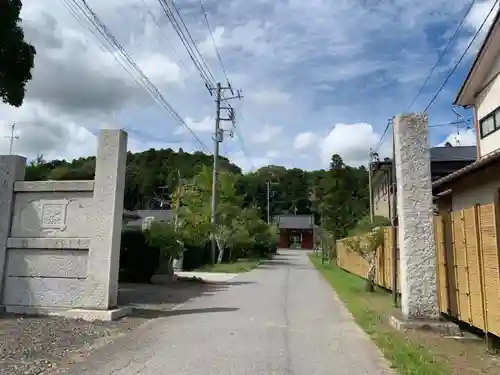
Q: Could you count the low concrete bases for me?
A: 2